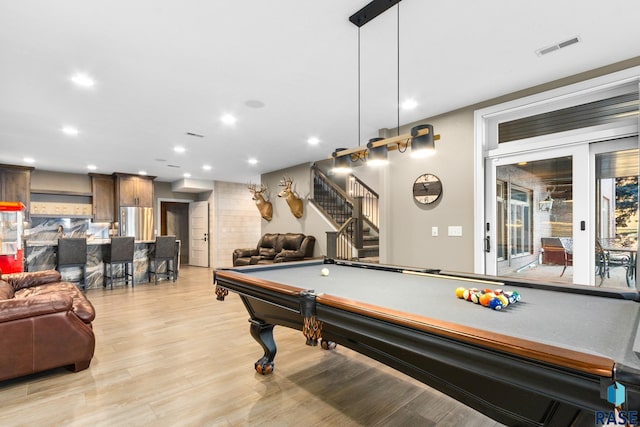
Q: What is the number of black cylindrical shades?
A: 3